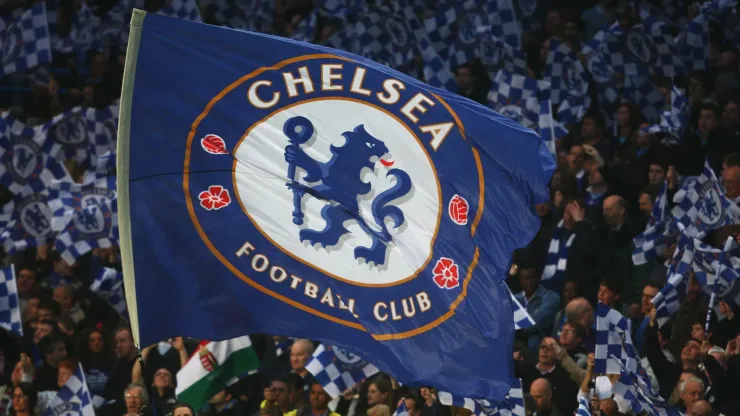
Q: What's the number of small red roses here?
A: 2